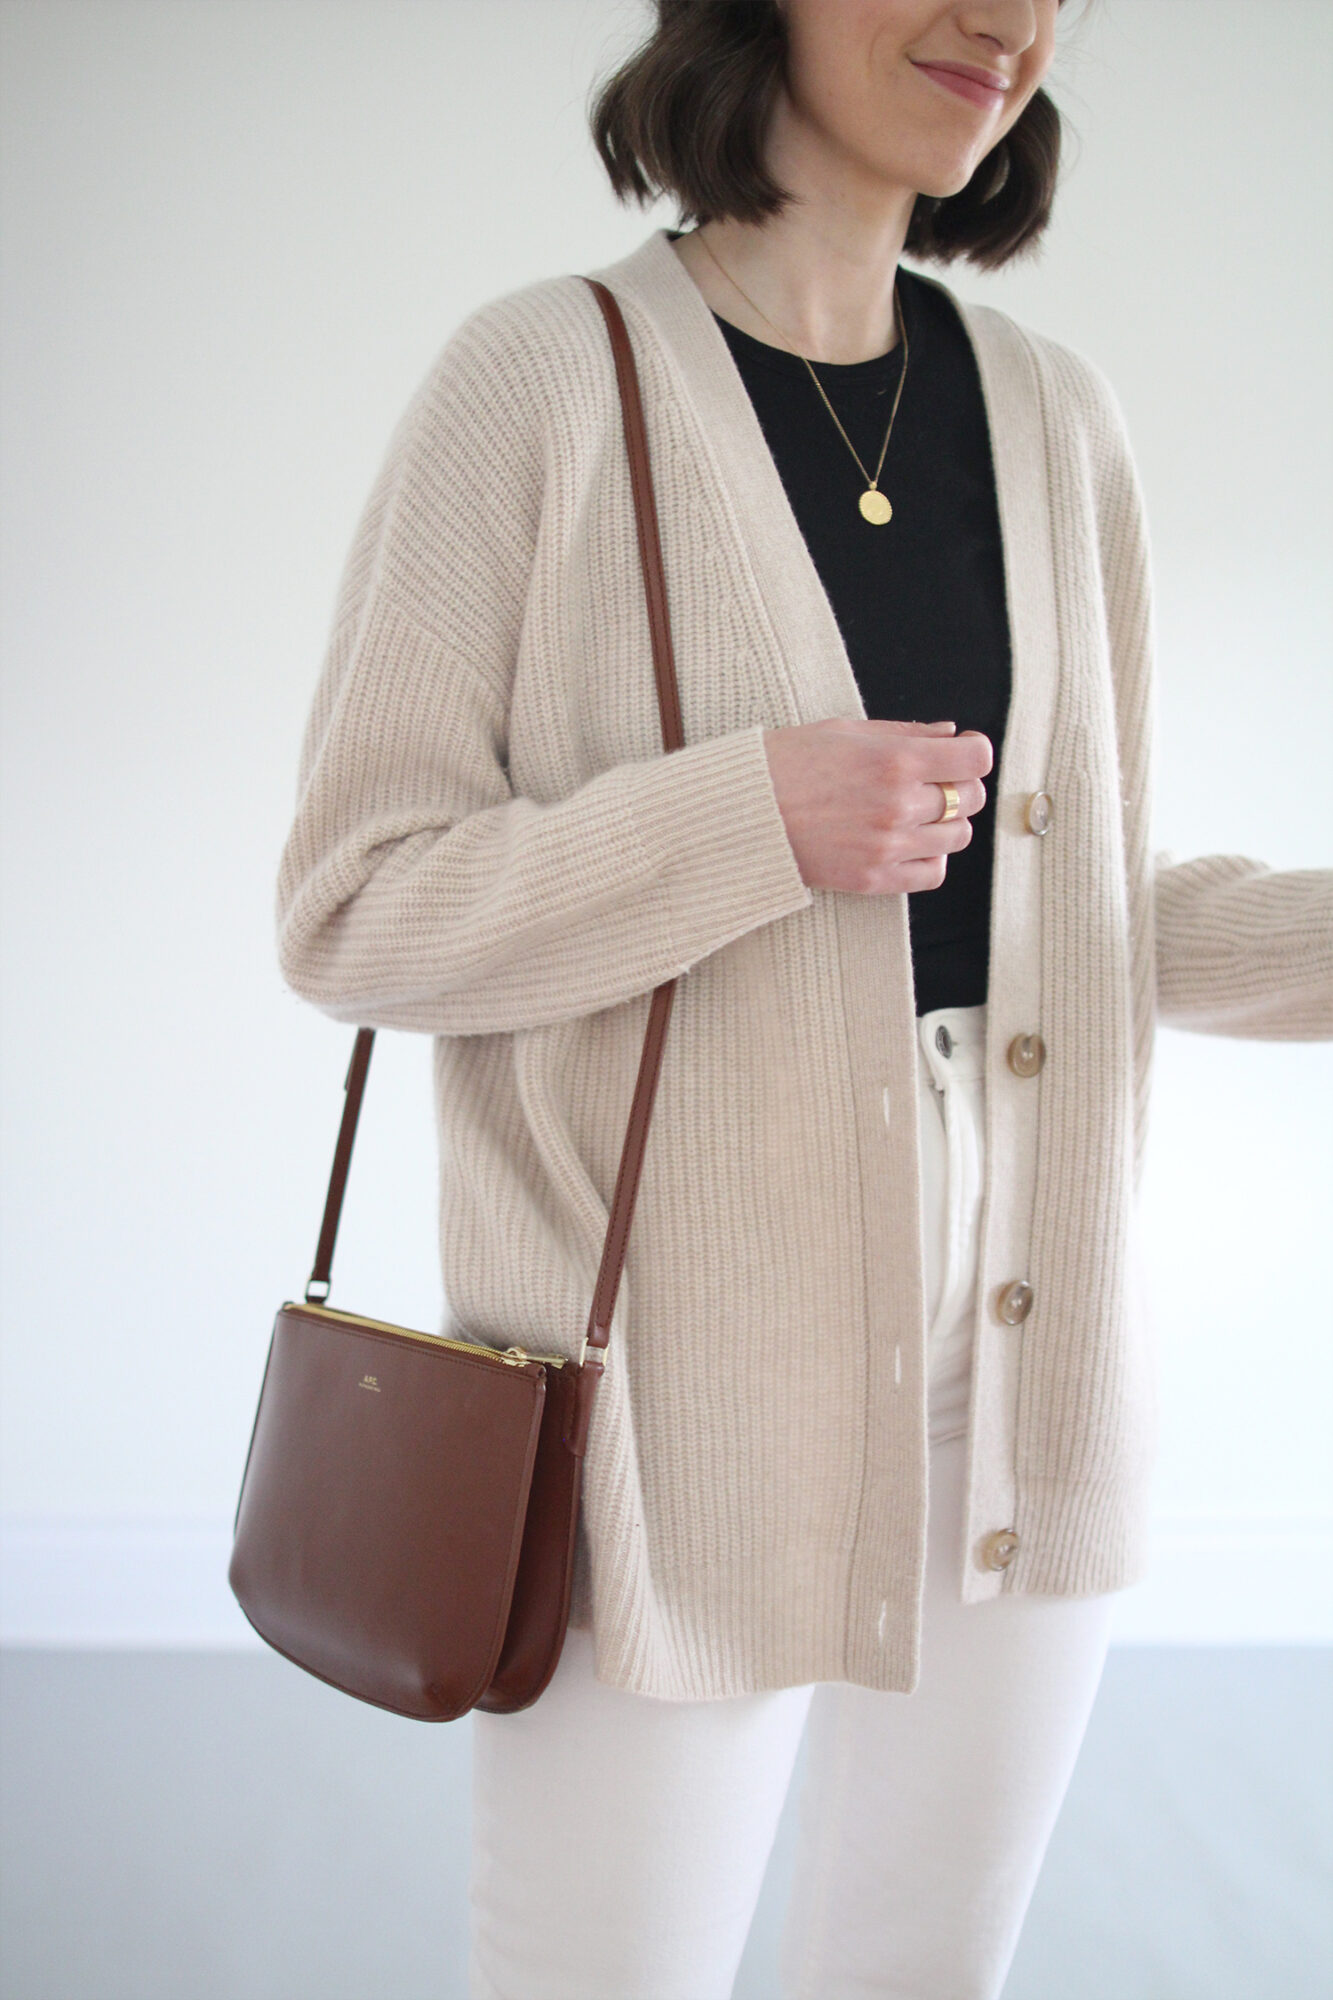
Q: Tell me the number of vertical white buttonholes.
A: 3